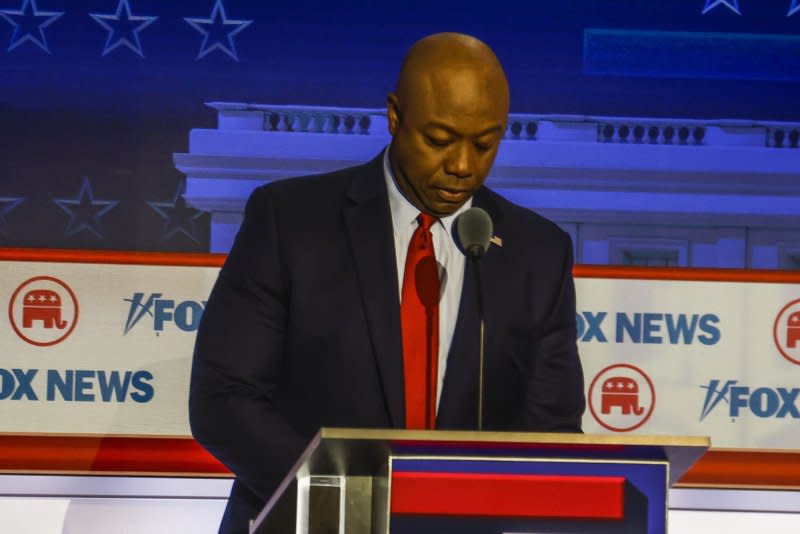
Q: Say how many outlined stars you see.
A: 8